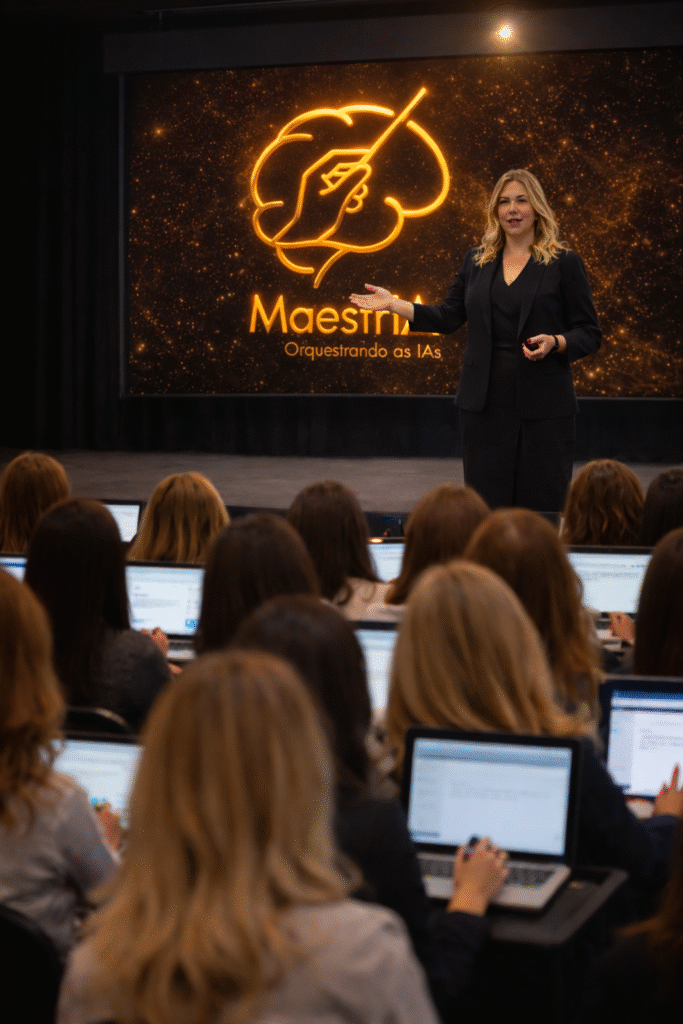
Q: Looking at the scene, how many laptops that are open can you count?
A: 9